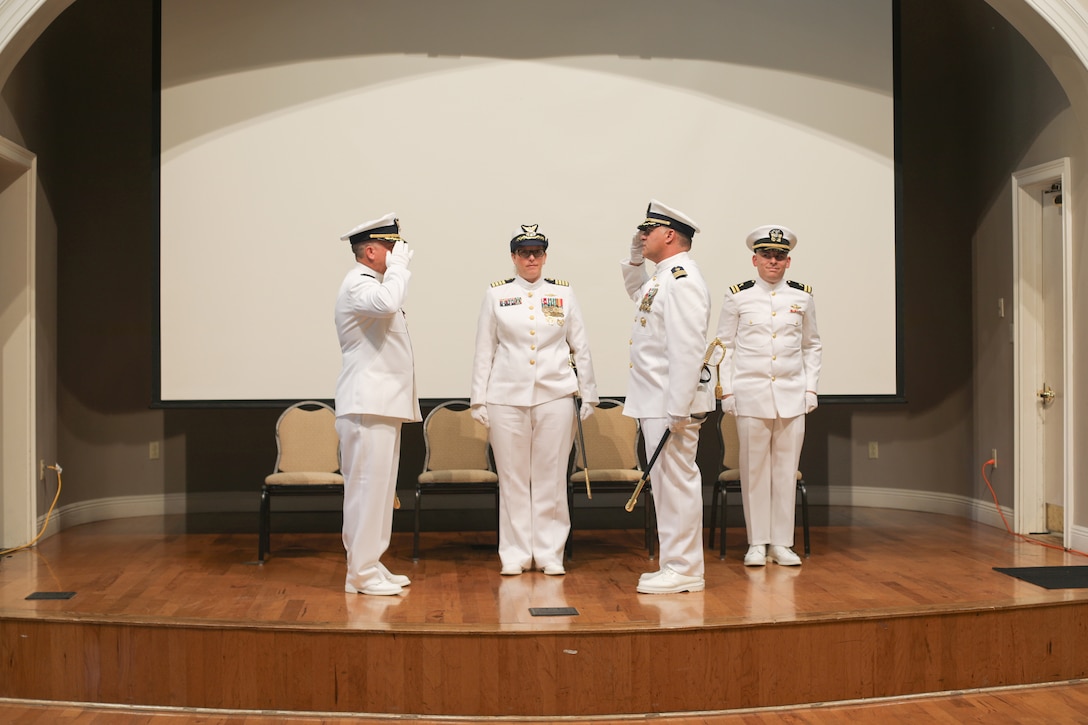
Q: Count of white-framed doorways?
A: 2